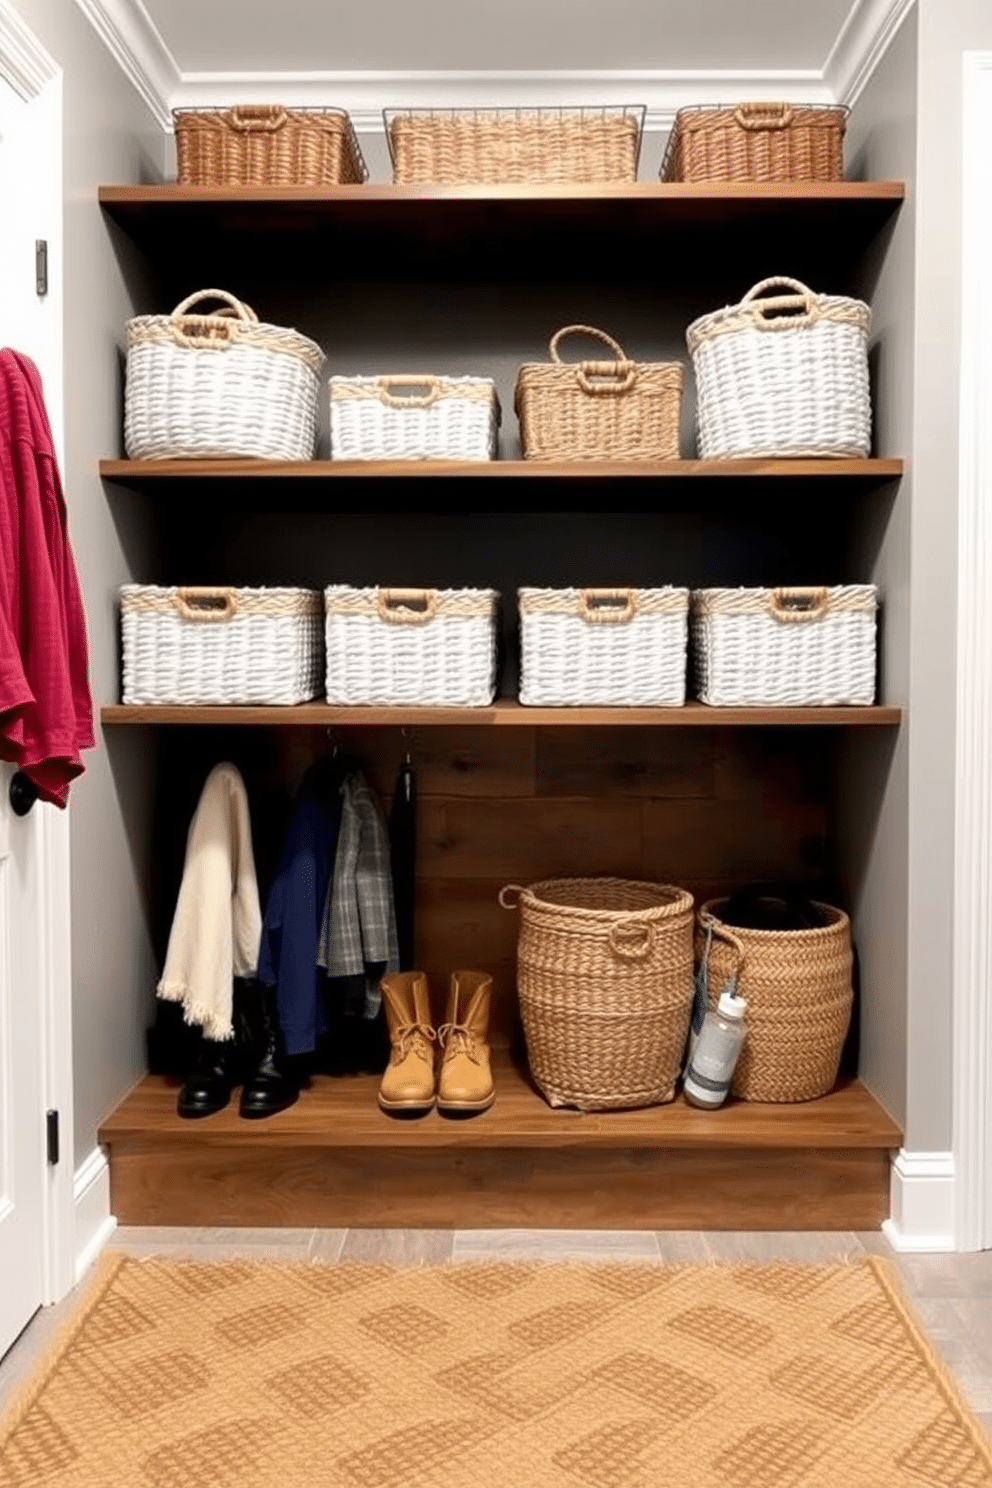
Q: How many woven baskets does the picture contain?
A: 13